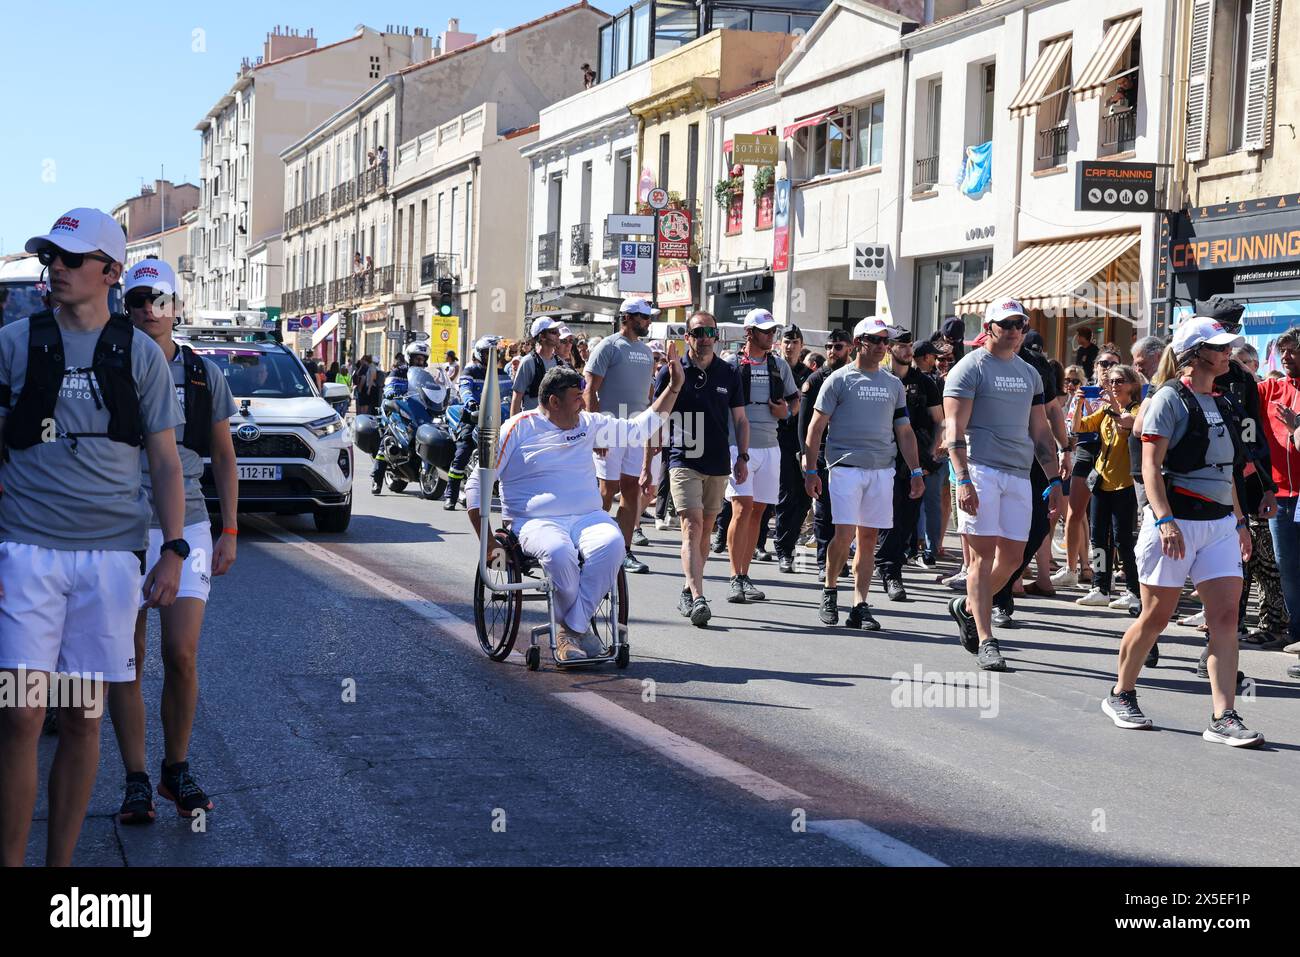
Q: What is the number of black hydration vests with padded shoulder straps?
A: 5